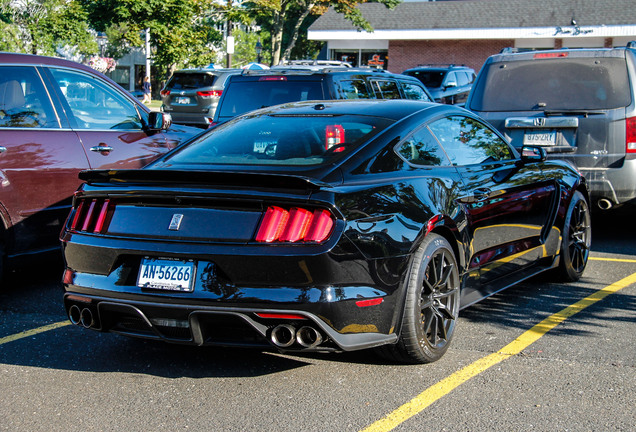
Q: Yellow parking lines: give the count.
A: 3